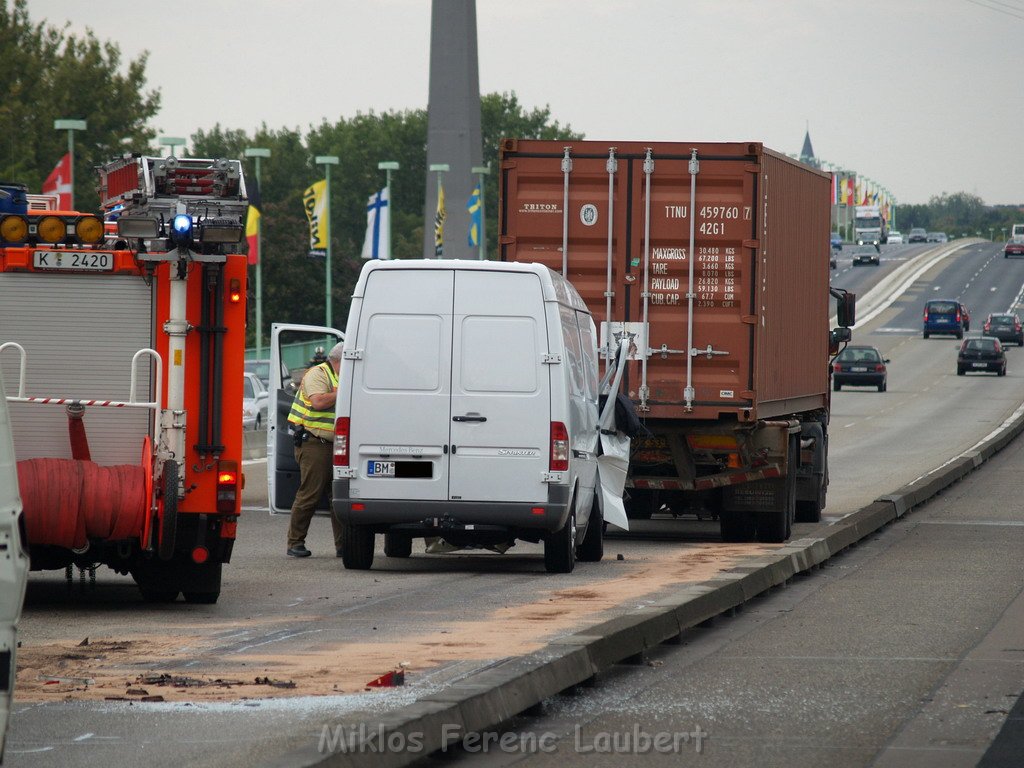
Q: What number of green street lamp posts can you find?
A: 7